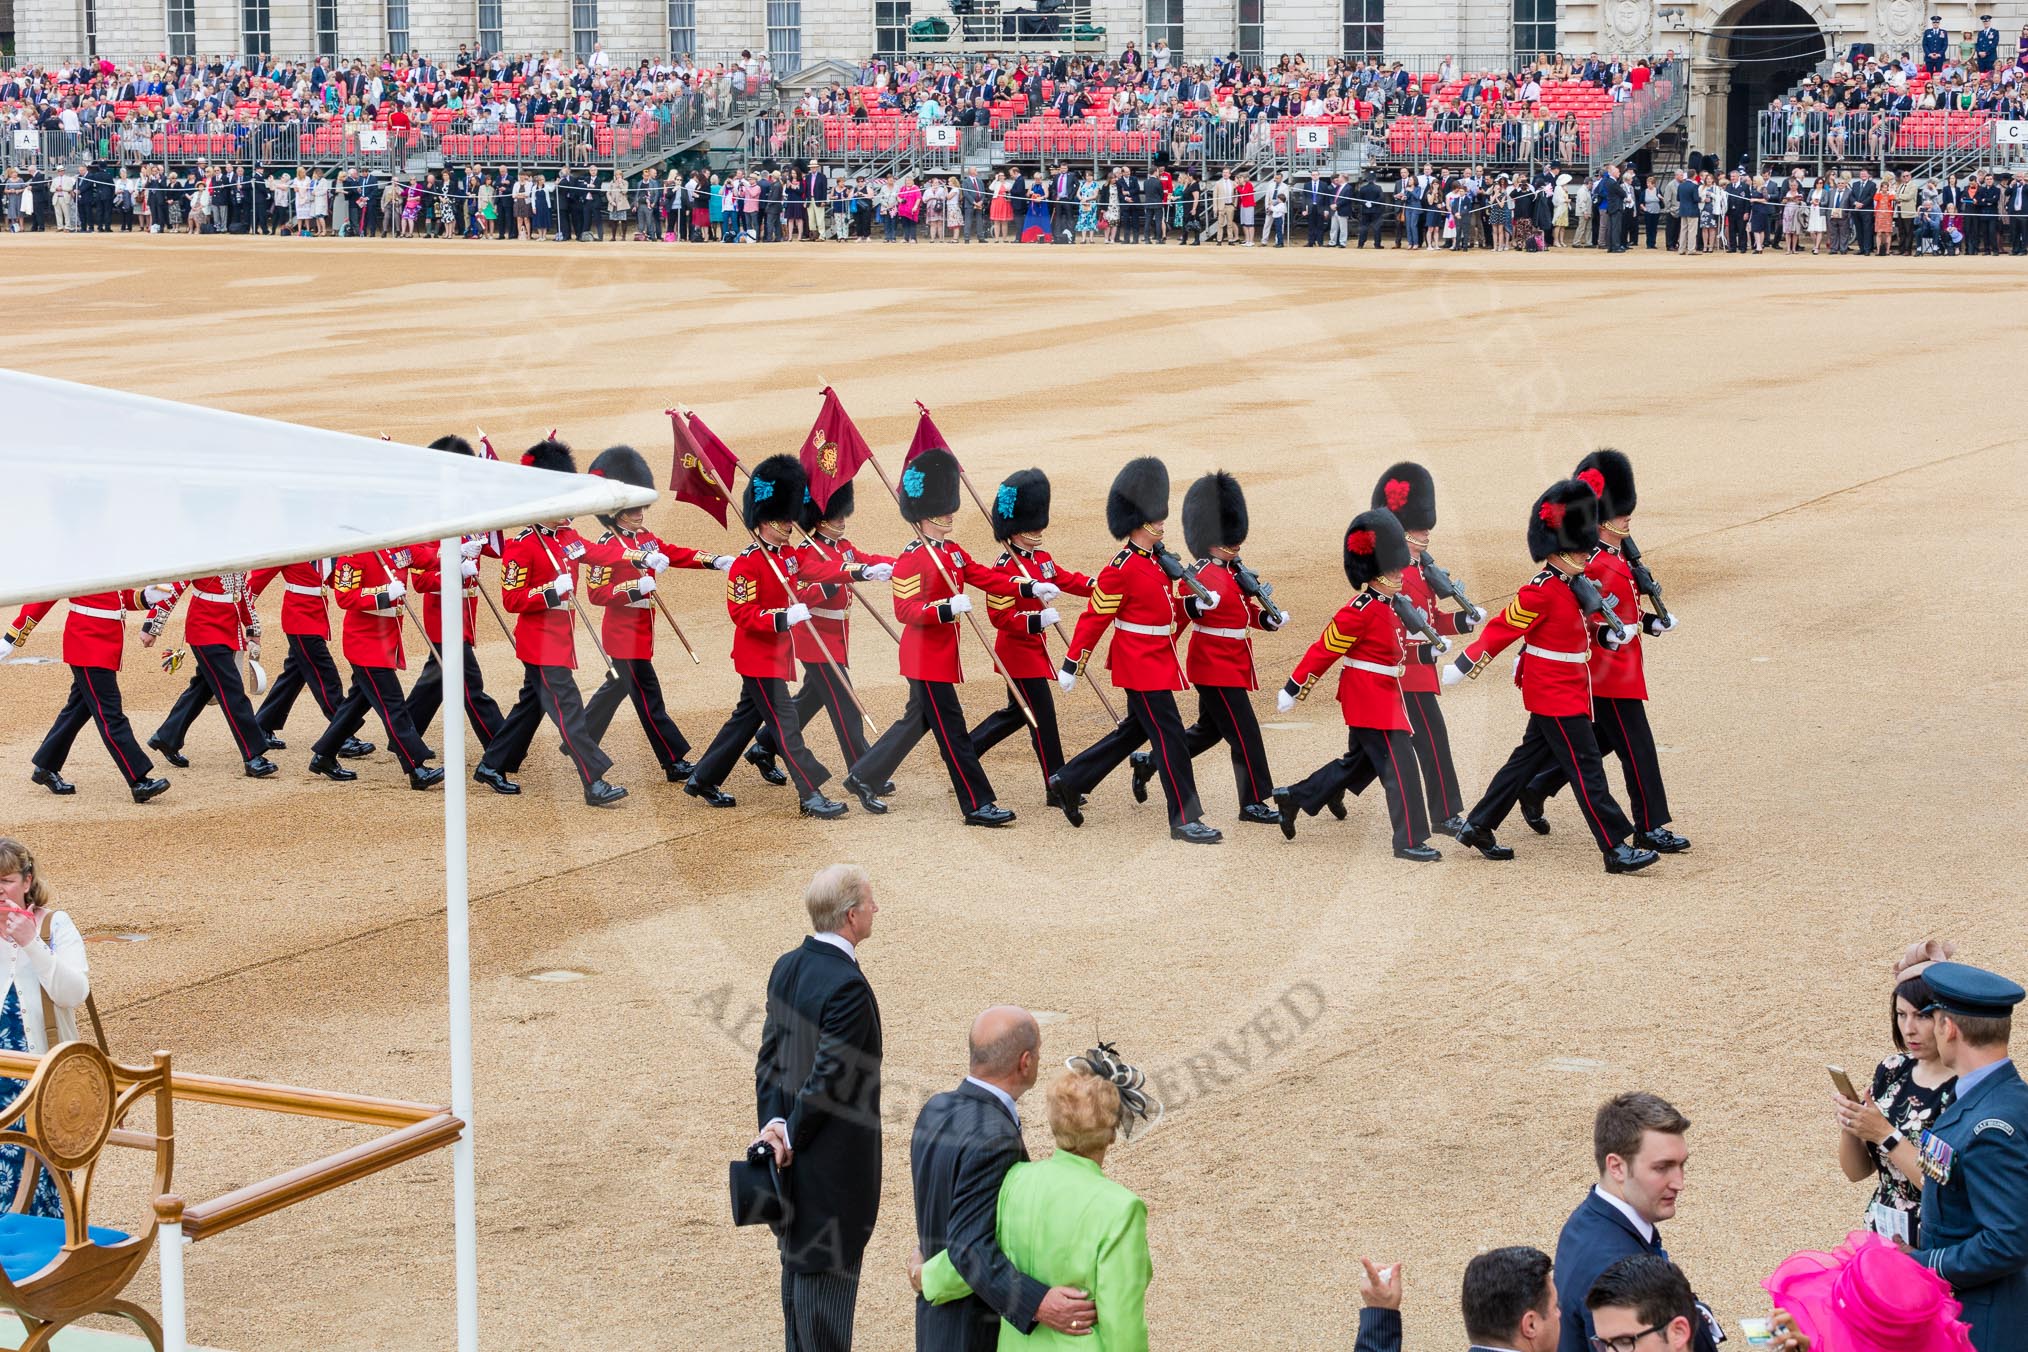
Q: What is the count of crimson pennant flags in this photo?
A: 4